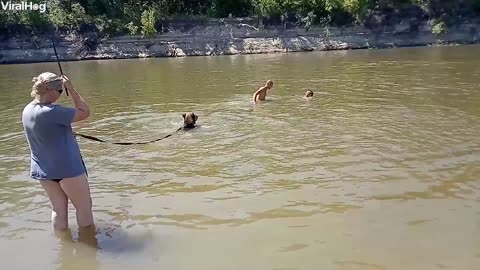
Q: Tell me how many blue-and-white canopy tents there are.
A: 0